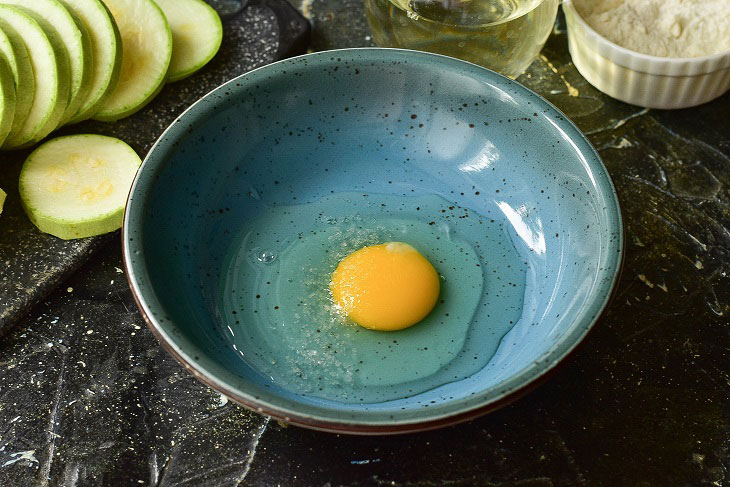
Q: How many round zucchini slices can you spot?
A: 8